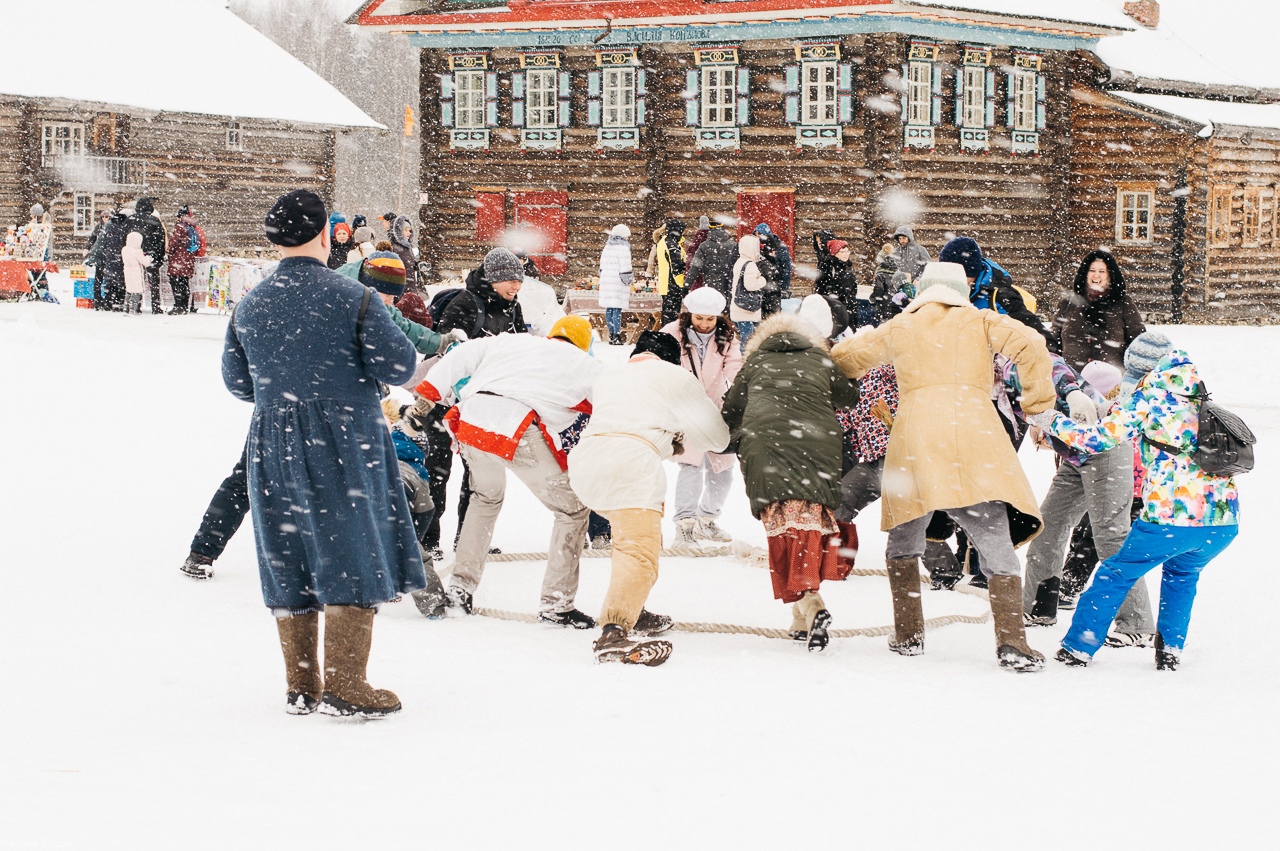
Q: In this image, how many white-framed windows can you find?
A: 12